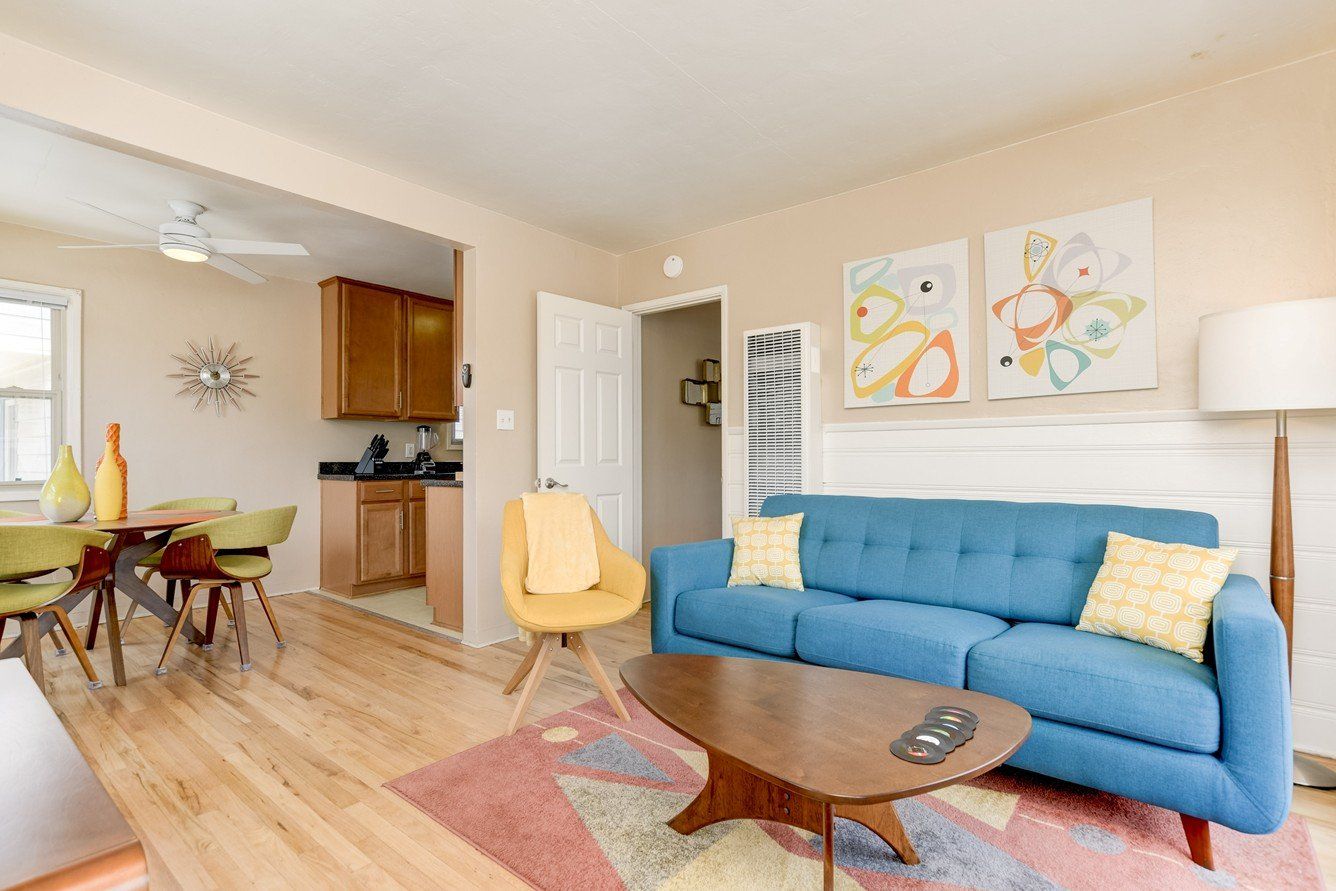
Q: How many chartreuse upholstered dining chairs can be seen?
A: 4